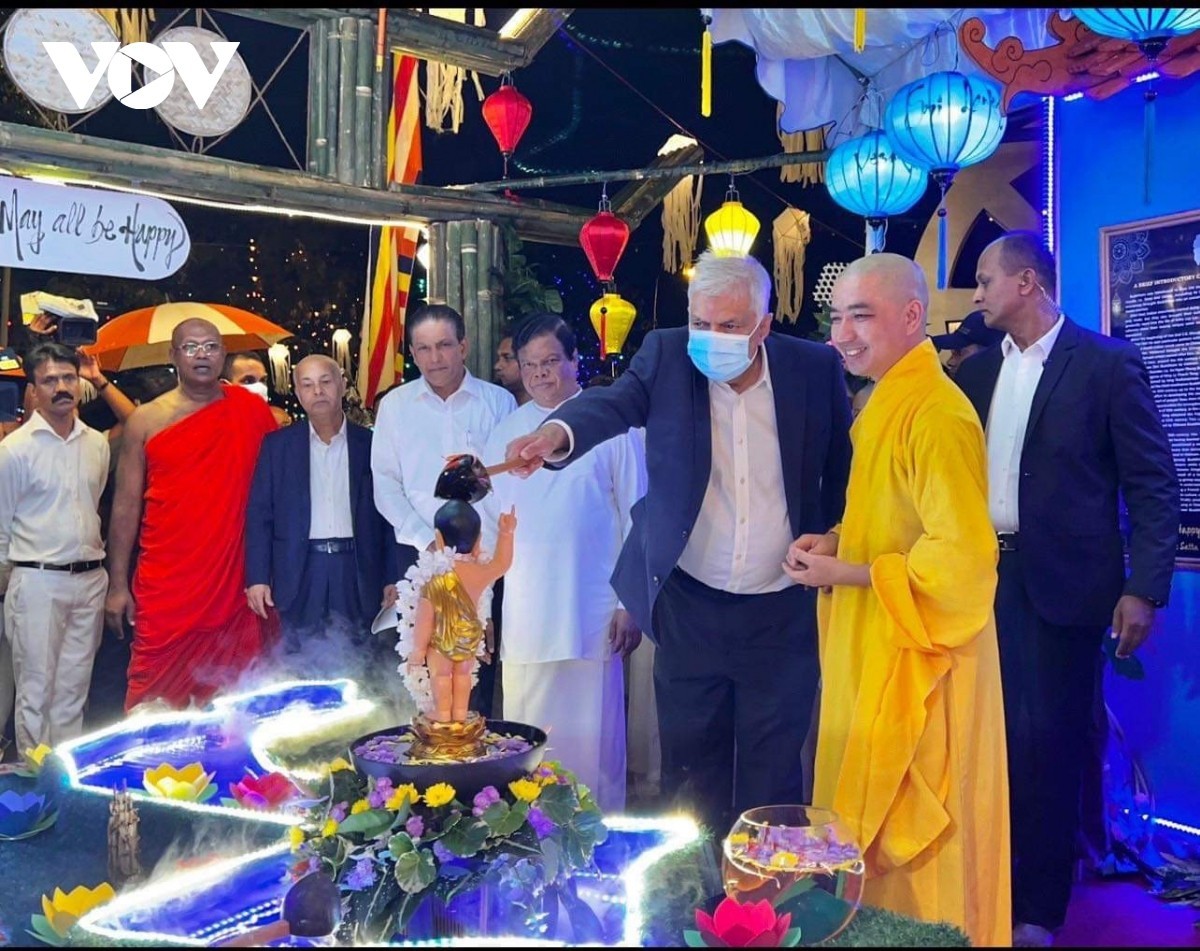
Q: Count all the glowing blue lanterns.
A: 3